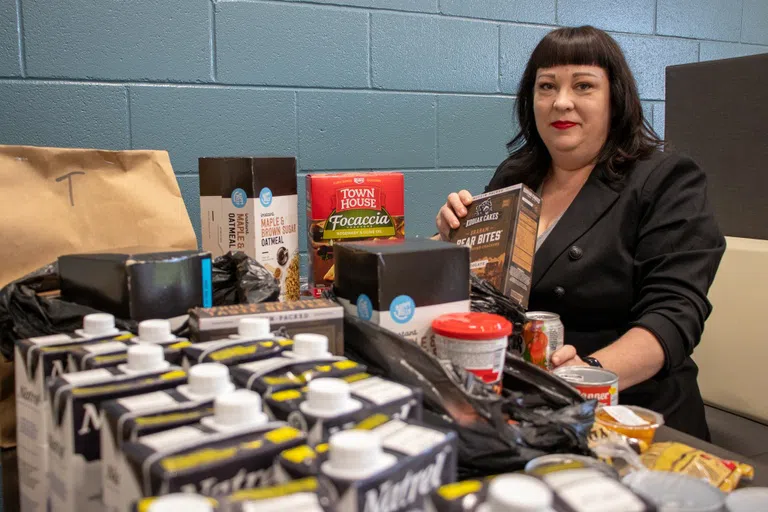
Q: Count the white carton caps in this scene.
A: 11